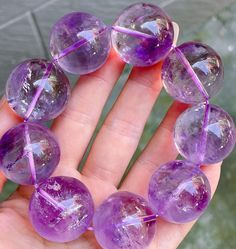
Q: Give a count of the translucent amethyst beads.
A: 9